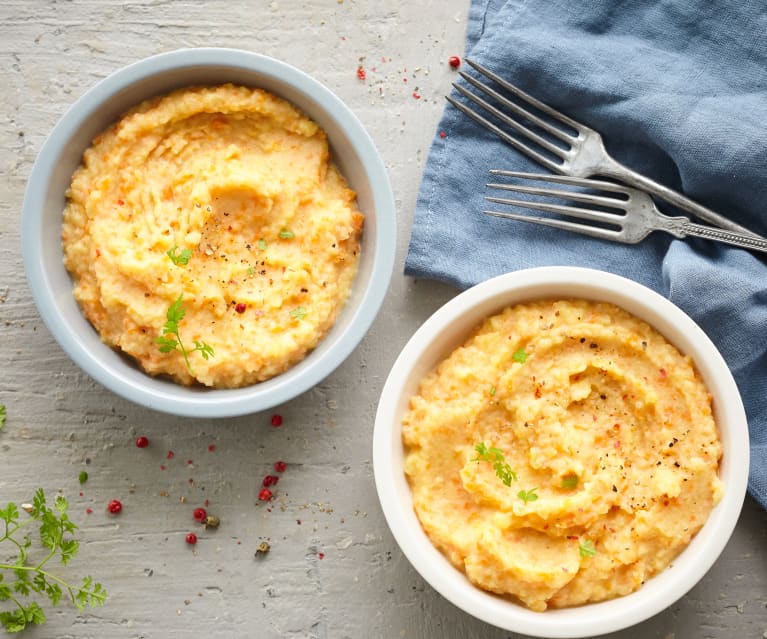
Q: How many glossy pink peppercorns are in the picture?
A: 10